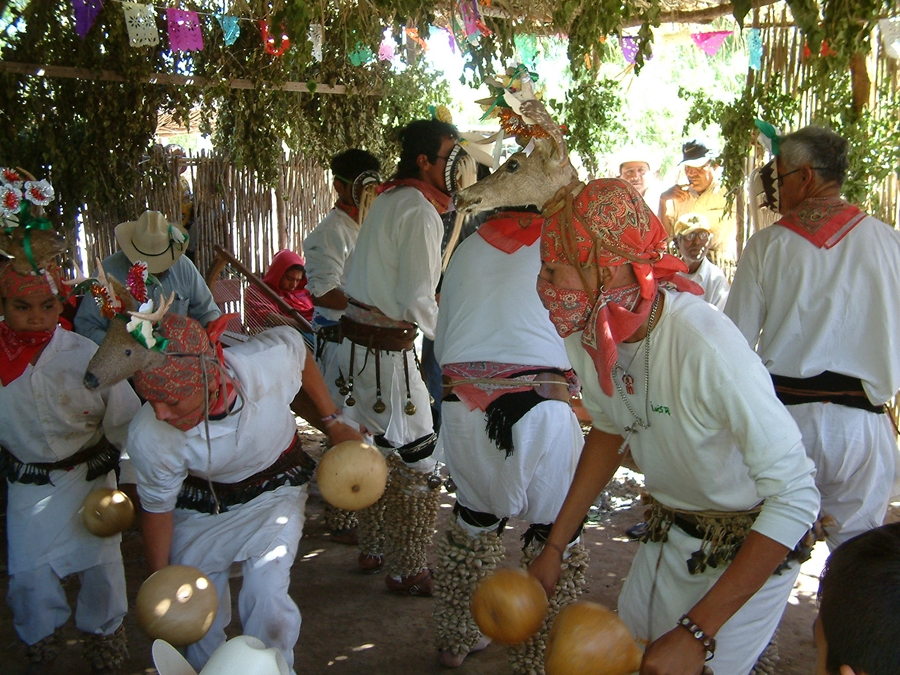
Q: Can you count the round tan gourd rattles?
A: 5